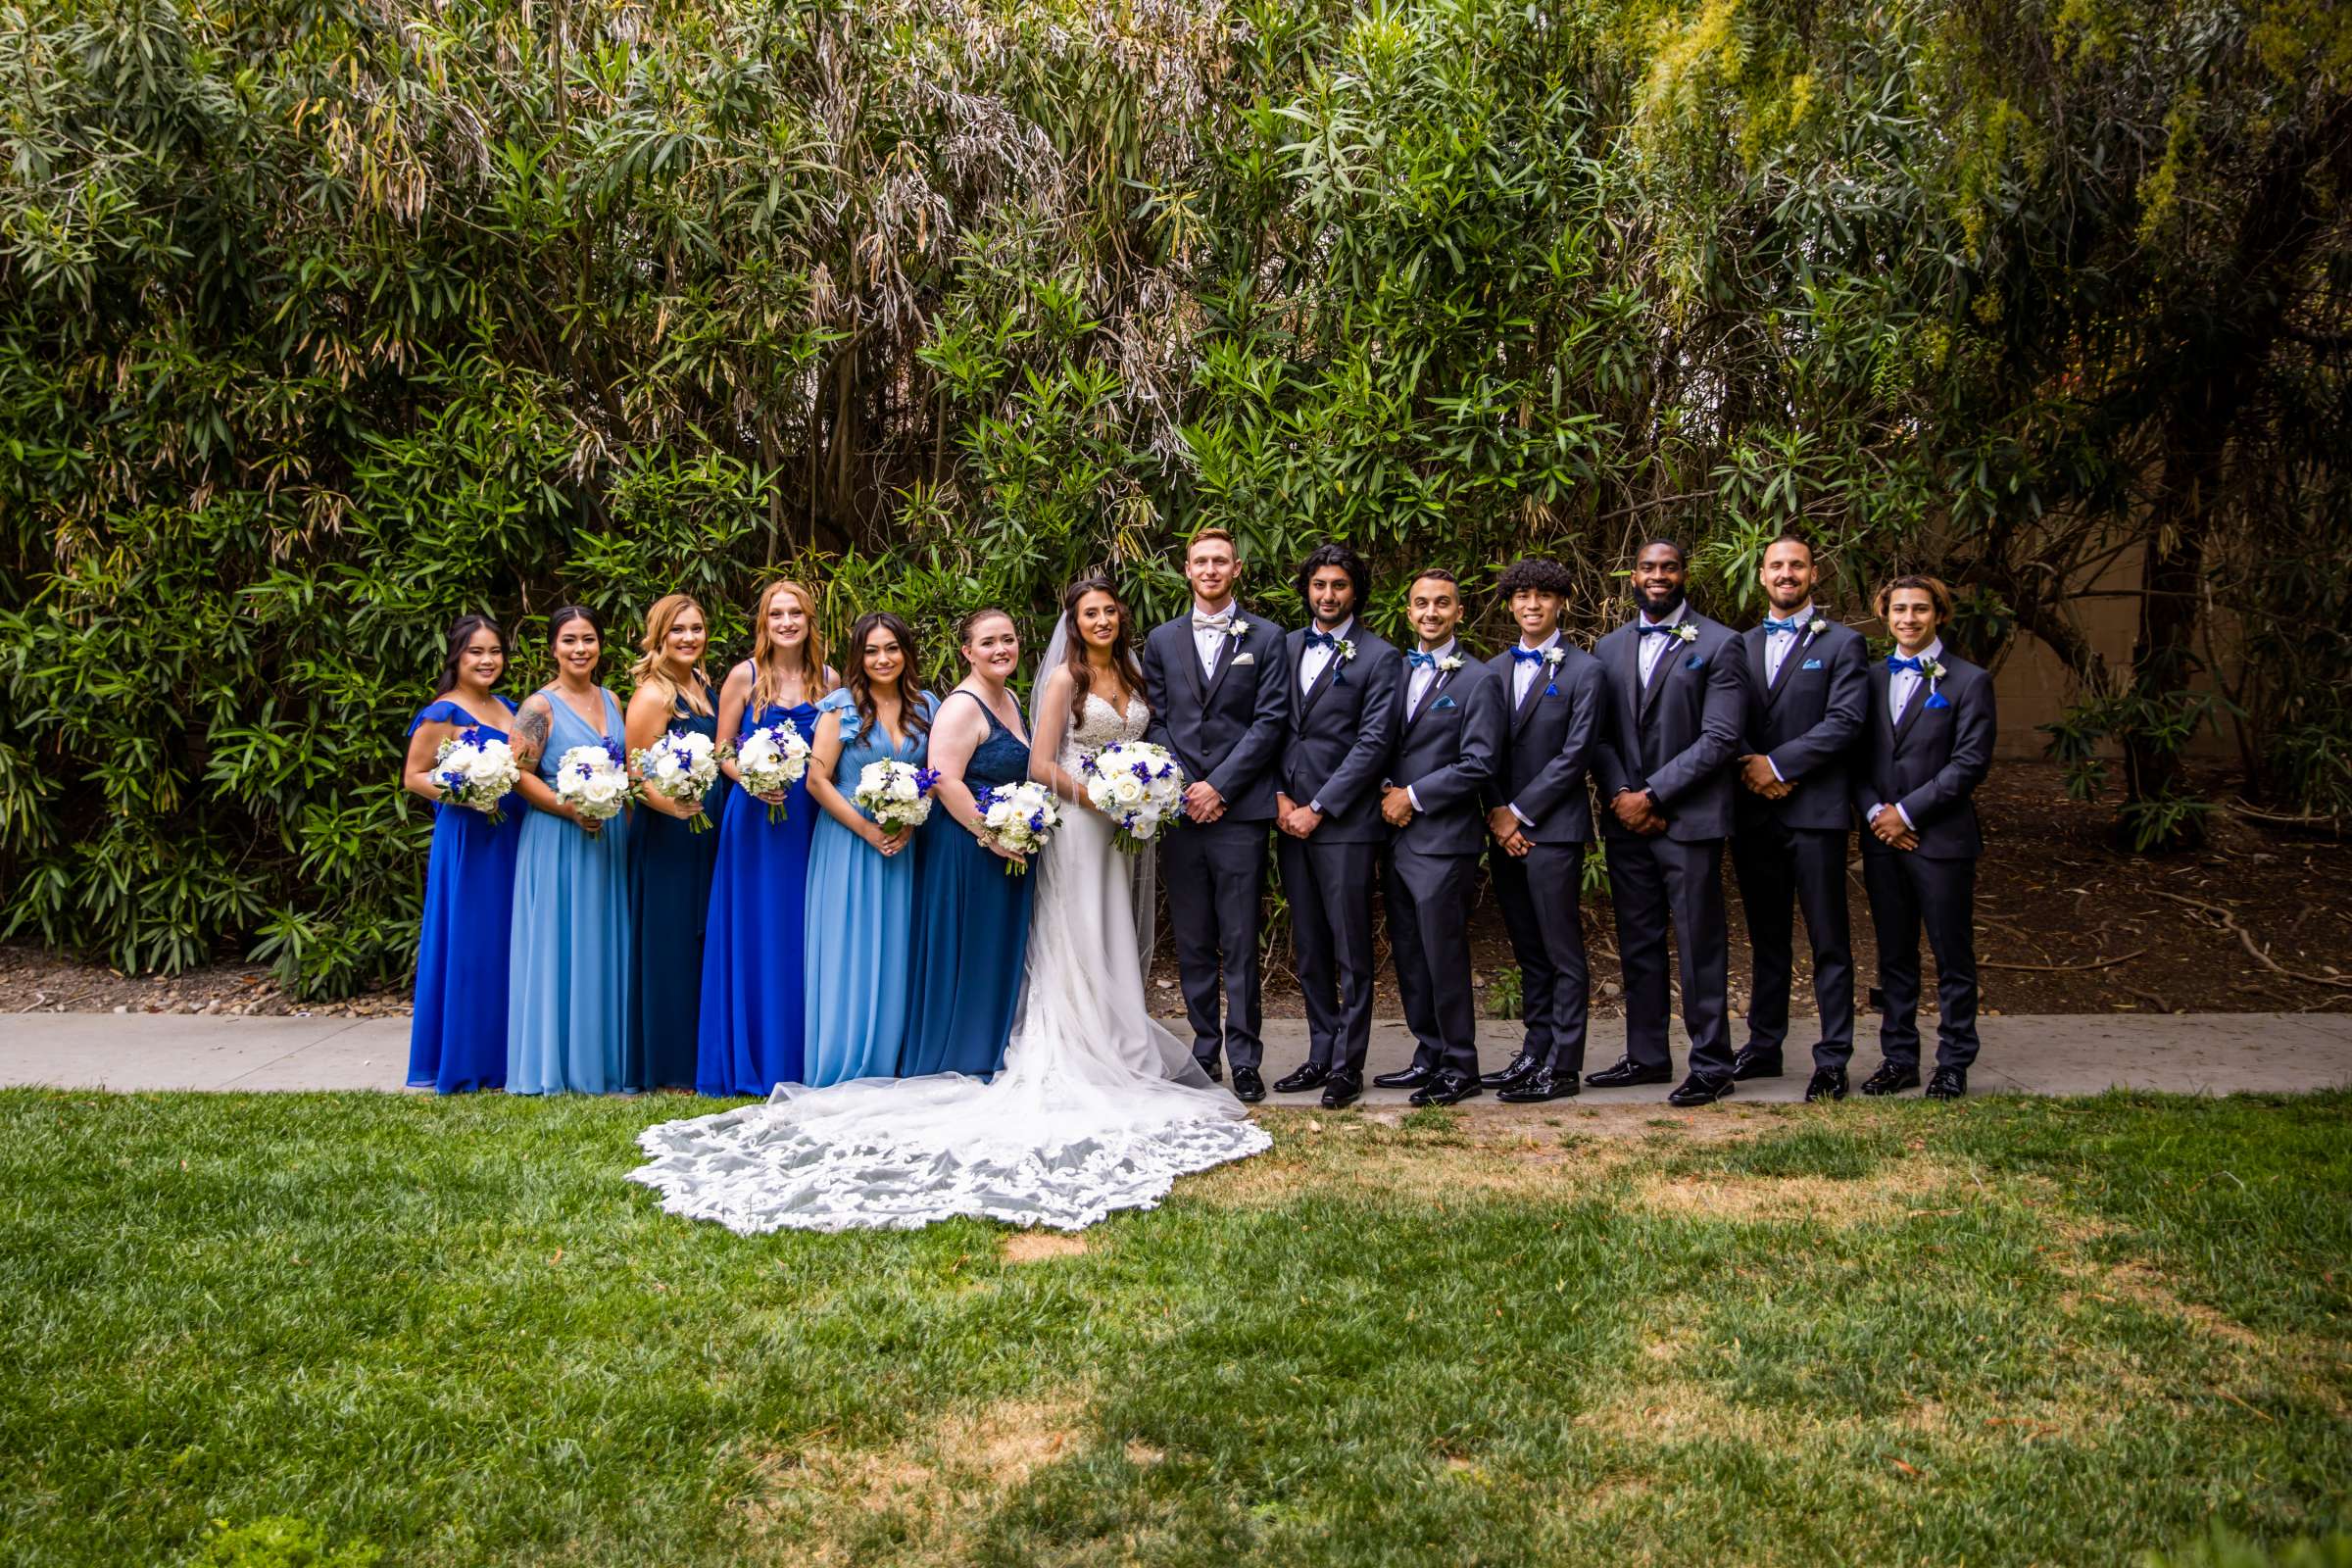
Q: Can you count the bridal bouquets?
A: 7